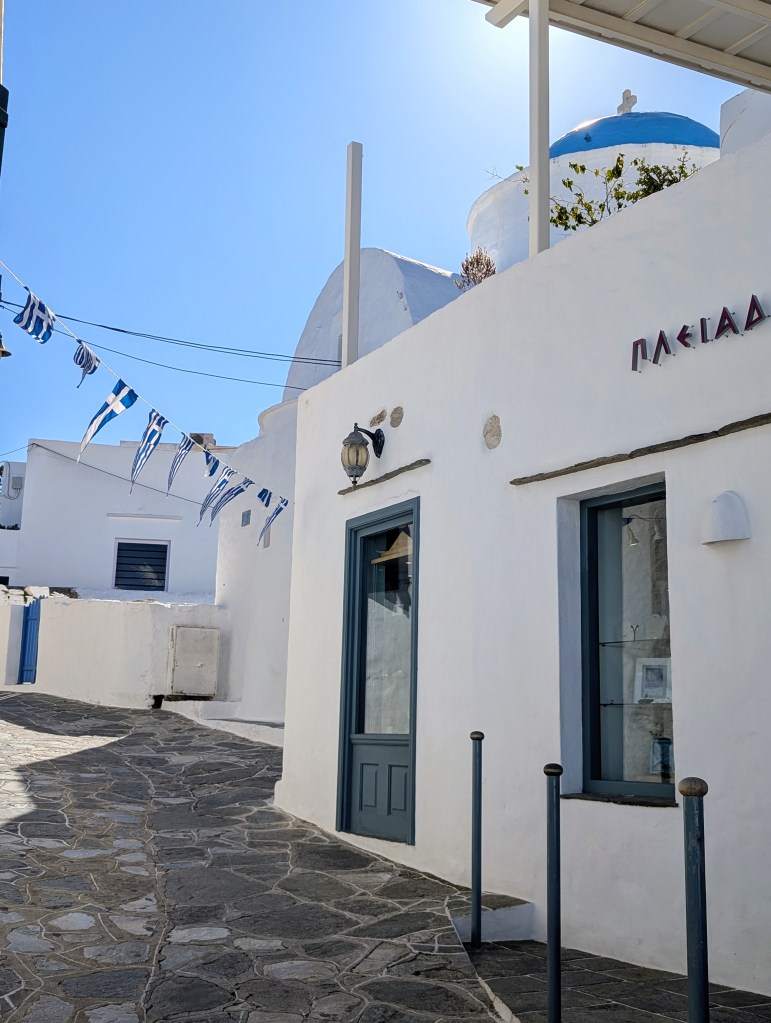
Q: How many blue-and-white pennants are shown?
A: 10